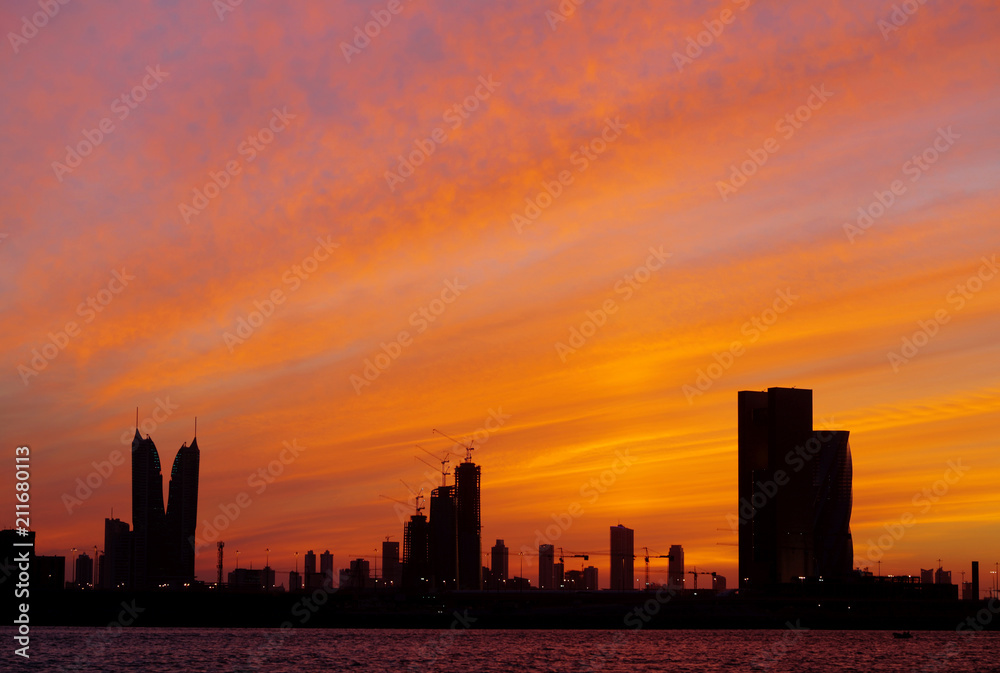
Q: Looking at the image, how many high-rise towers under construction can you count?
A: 3